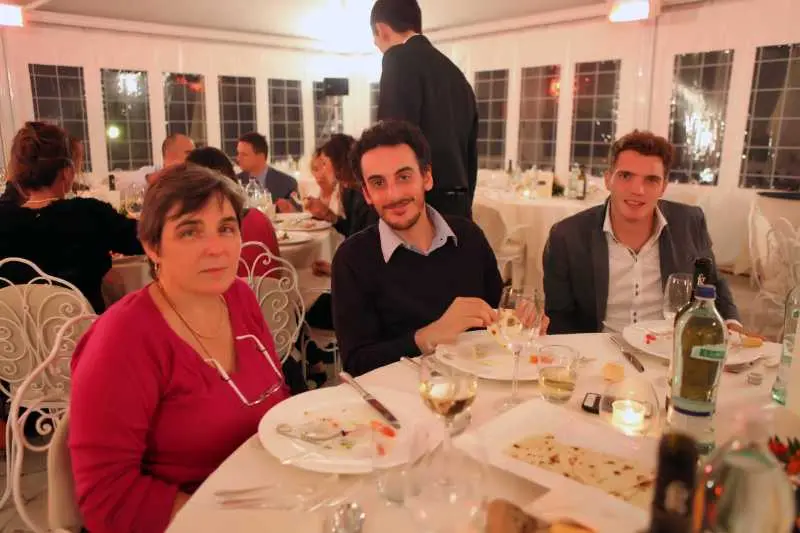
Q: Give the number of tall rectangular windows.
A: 12